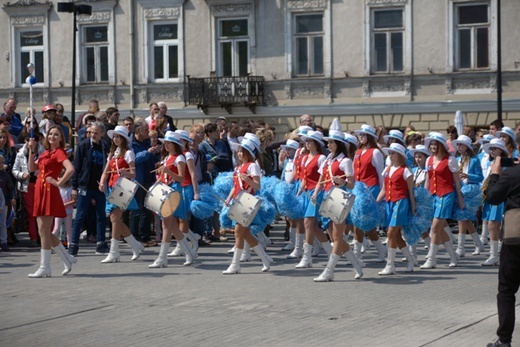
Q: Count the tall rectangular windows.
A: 7